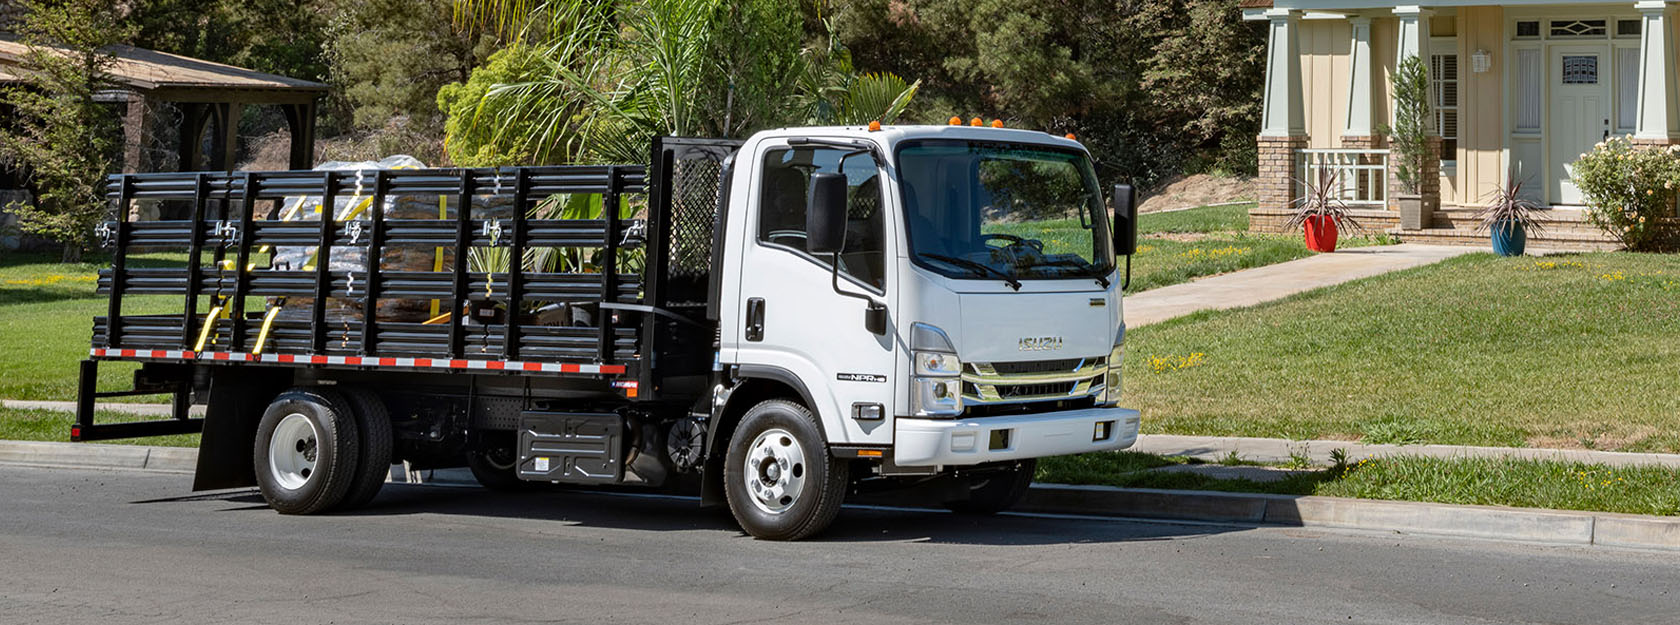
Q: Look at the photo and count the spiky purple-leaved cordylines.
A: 2